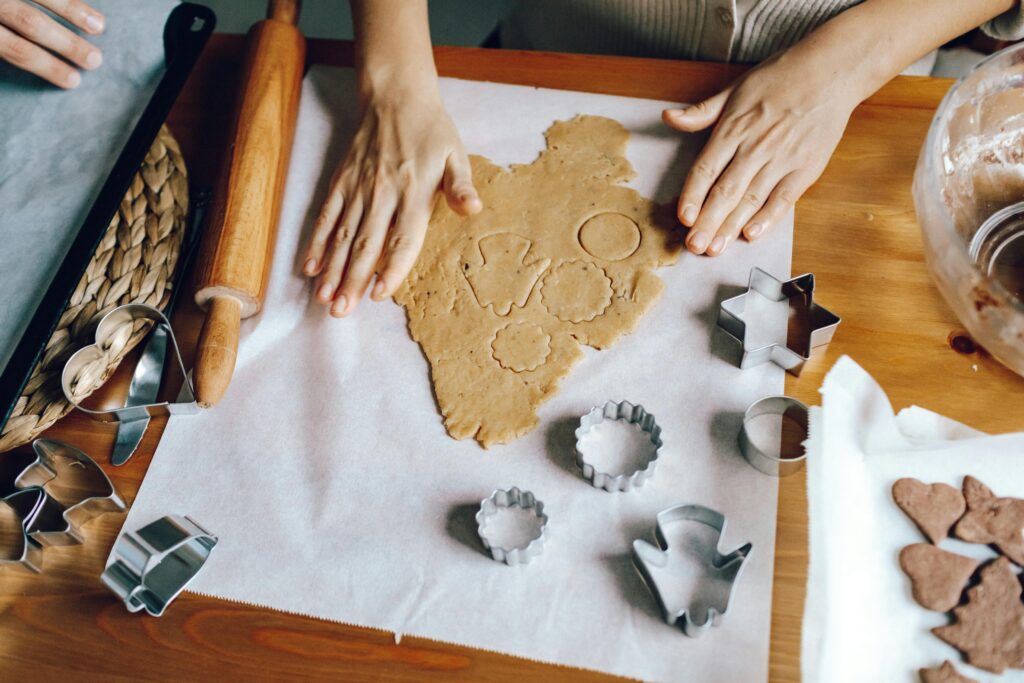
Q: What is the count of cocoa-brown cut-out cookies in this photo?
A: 5